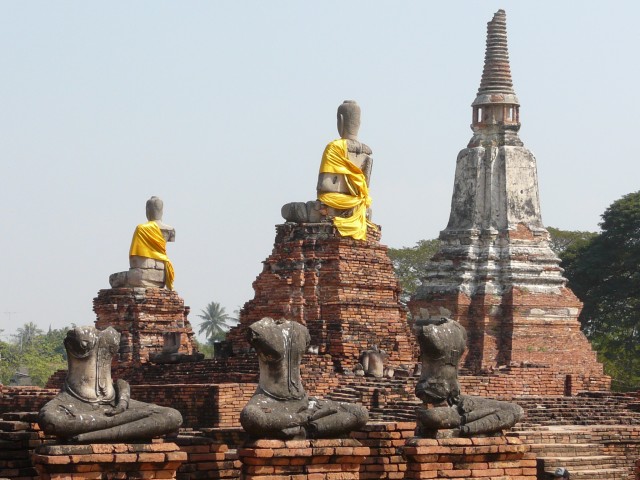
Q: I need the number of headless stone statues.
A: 3